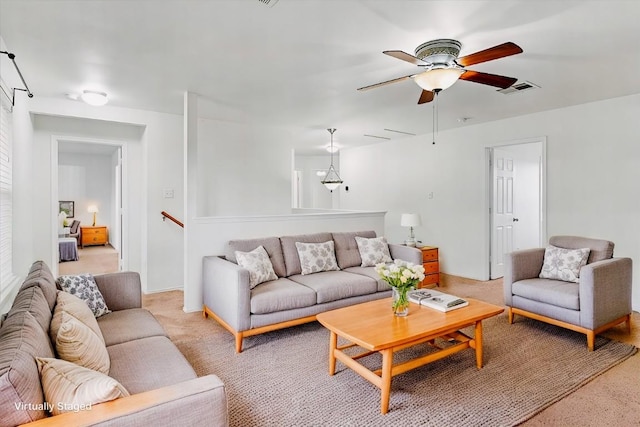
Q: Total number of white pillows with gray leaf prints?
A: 5